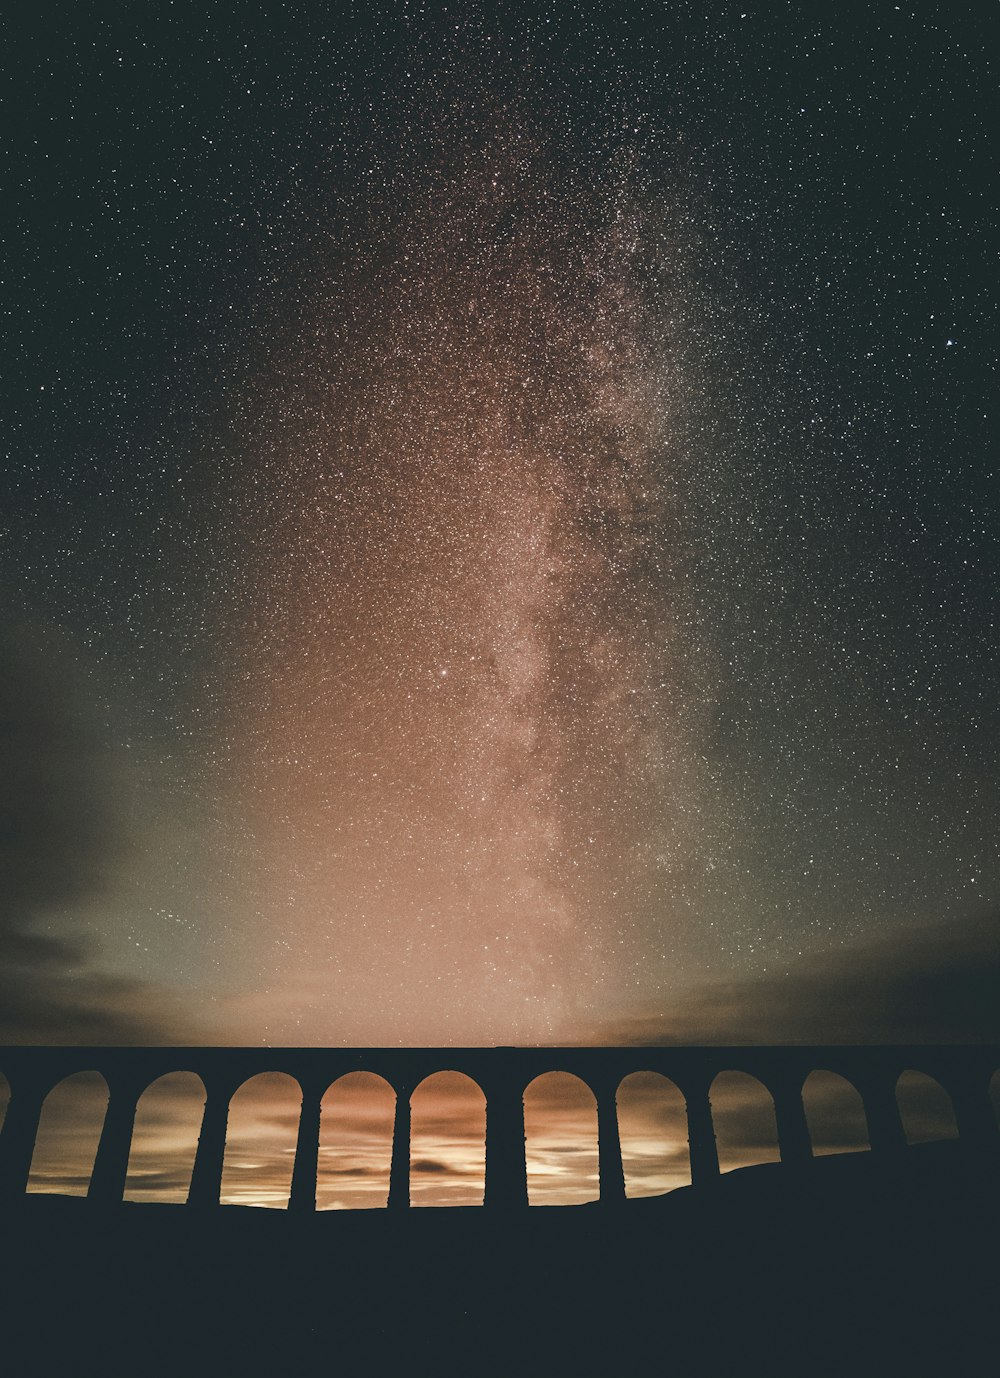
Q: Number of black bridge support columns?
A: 11